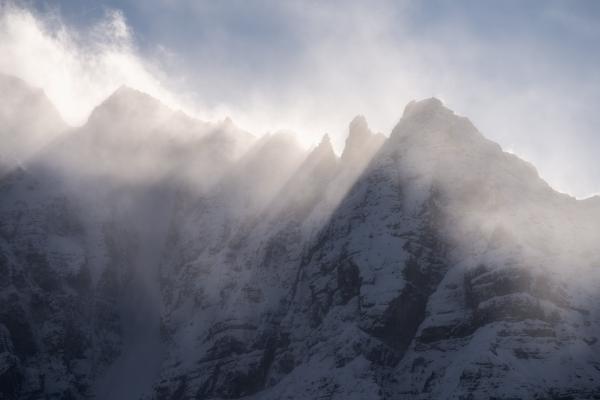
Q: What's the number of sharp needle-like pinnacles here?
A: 2